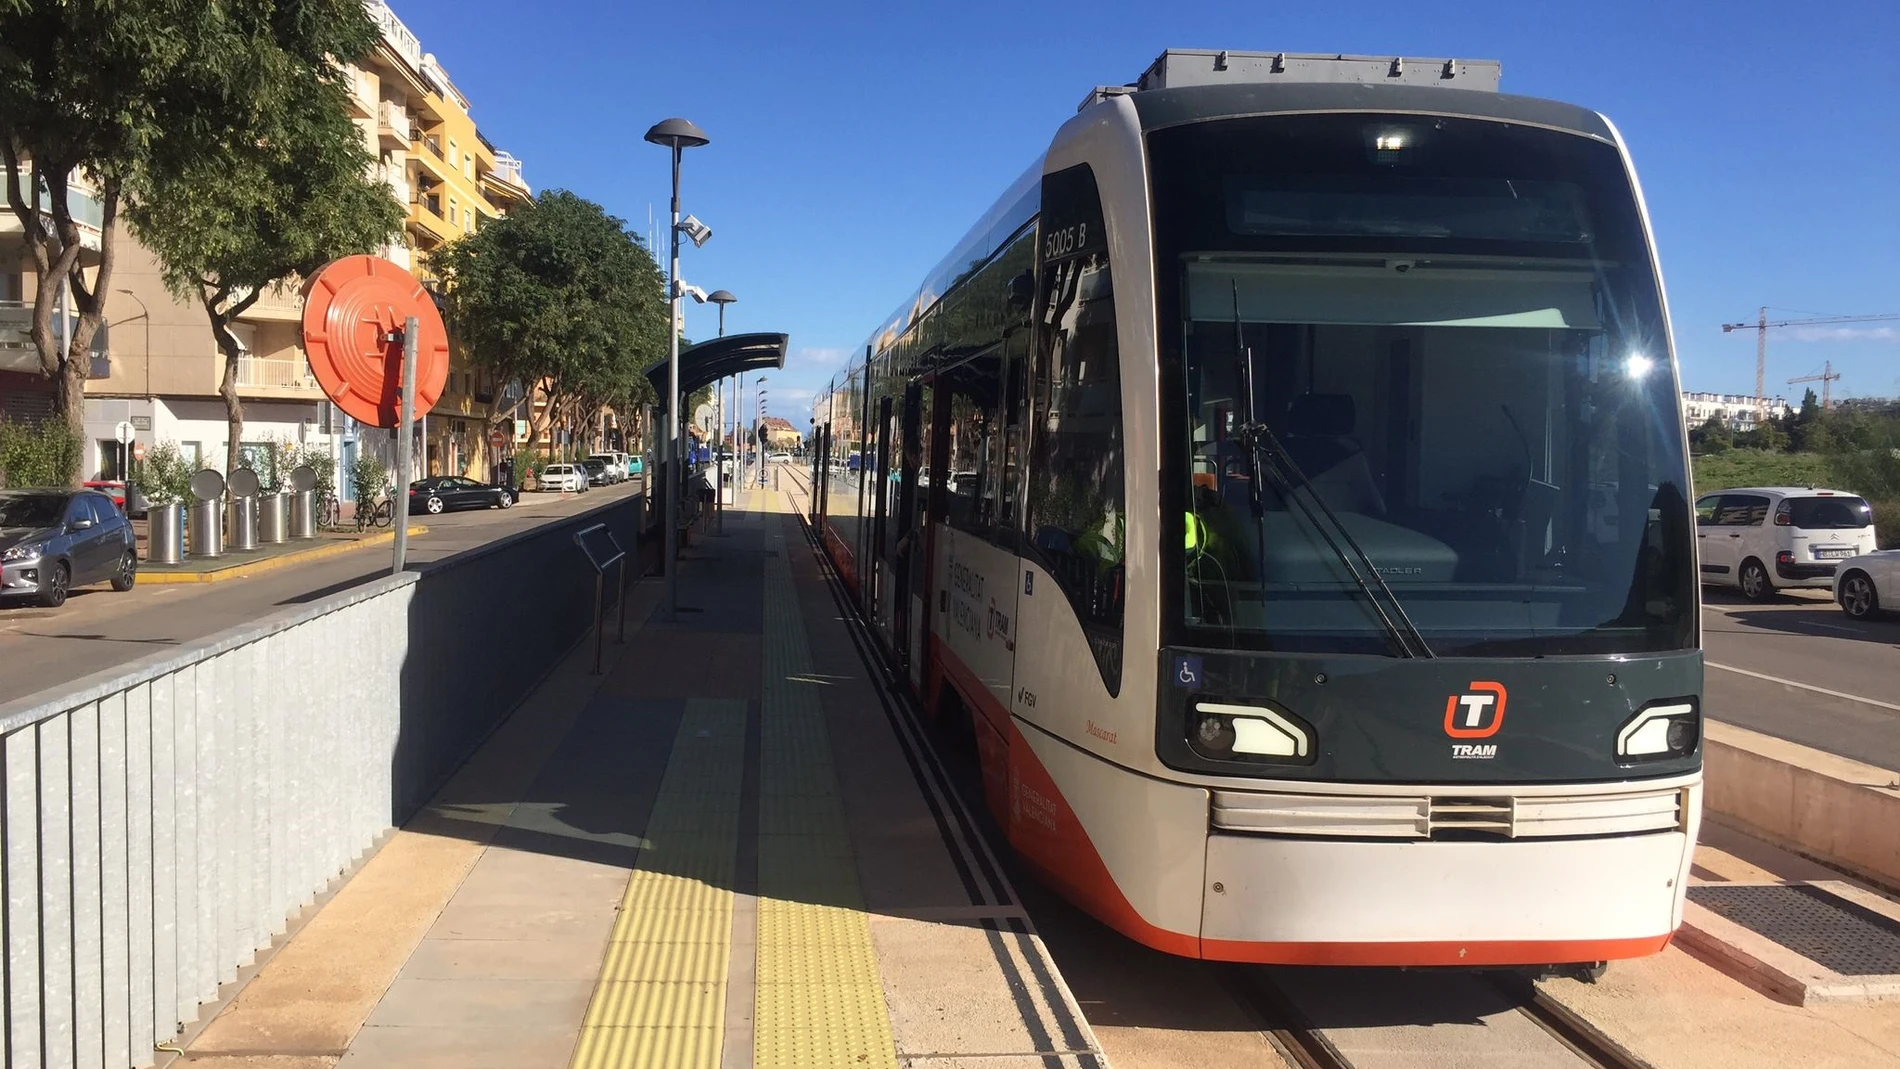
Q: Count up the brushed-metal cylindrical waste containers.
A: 5